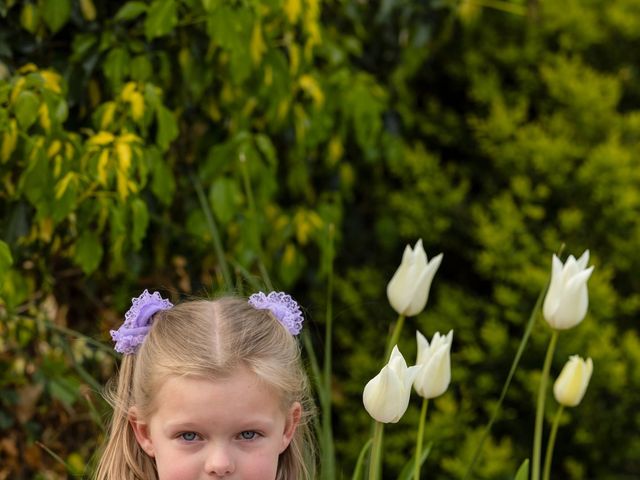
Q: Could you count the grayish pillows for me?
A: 0